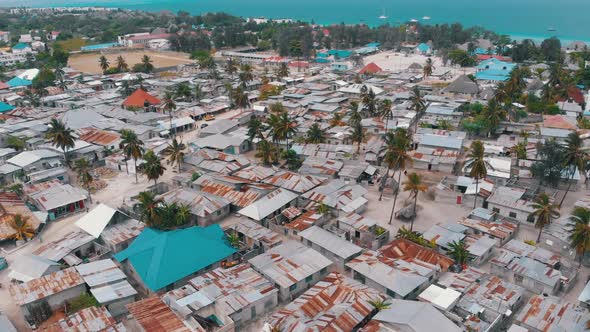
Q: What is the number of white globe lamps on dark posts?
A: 0